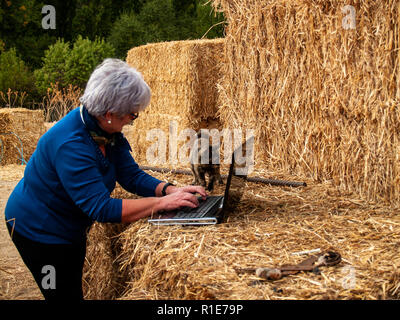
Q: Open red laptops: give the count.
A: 0